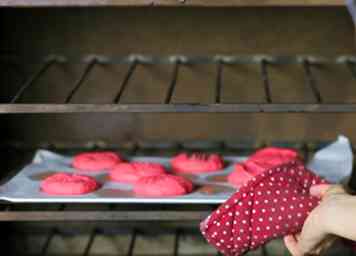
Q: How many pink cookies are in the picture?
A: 7